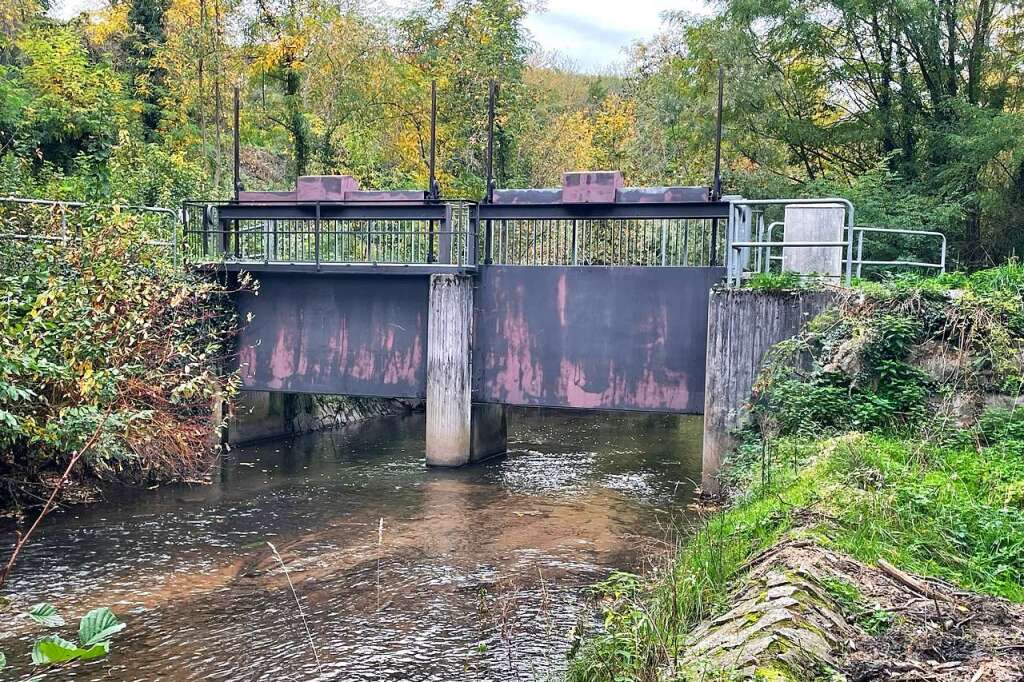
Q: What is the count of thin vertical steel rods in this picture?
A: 4